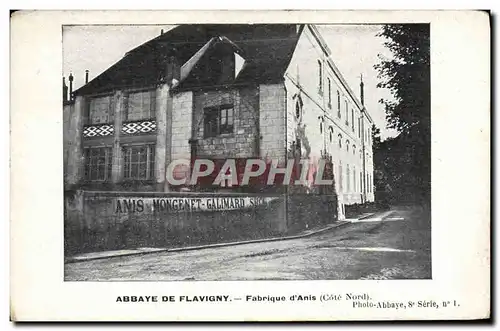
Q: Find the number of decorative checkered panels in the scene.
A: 2